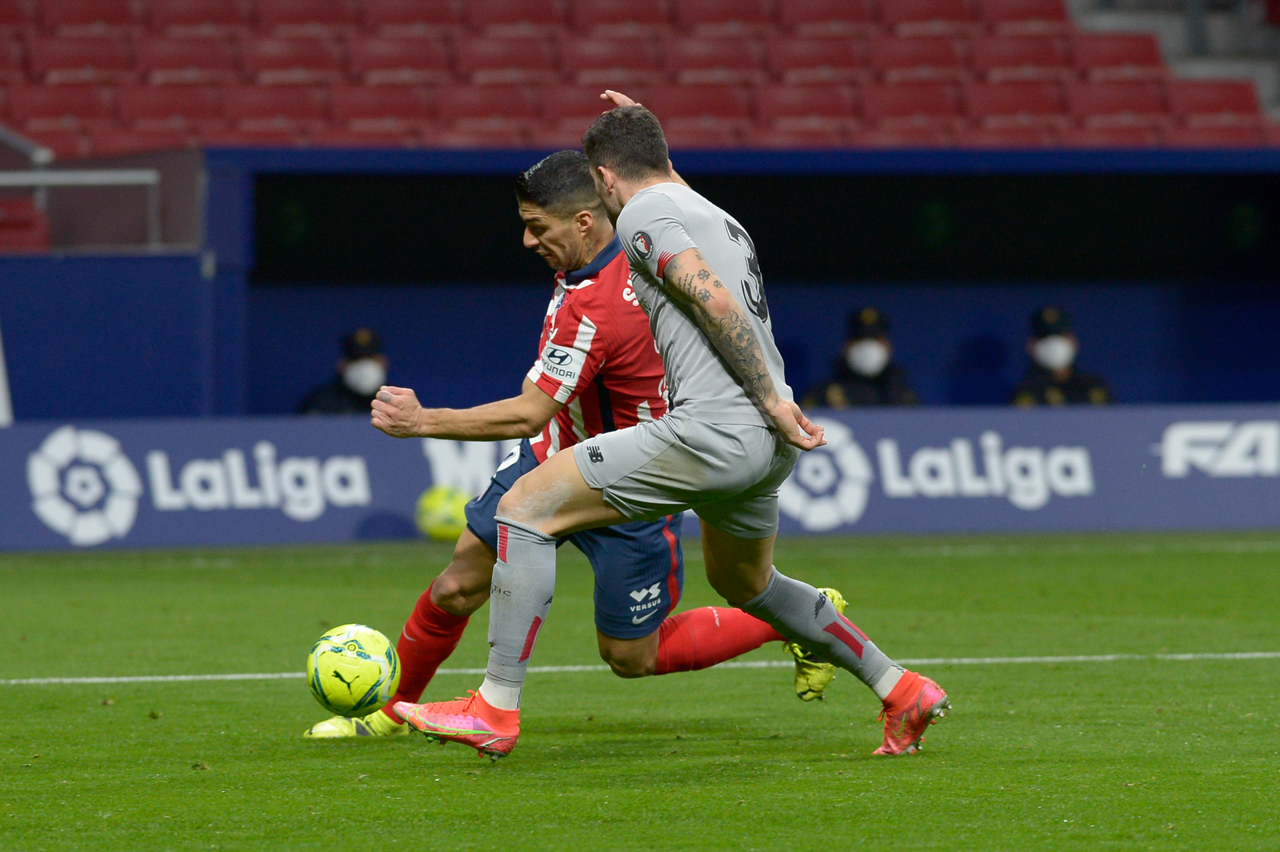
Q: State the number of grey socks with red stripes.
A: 2